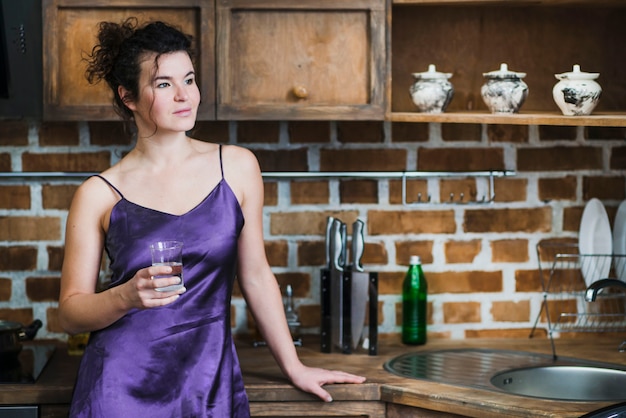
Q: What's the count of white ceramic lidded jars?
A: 3